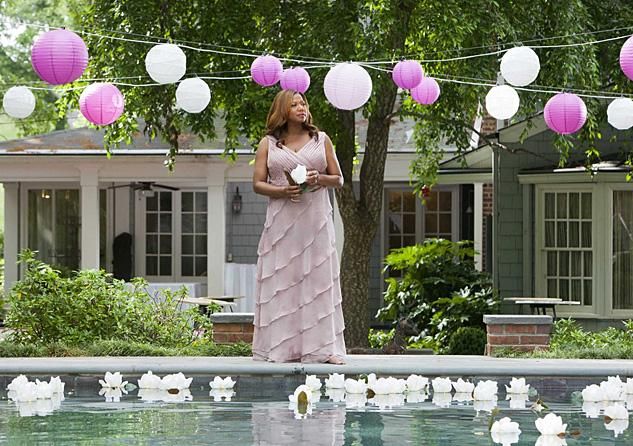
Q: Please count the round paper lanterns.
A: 15